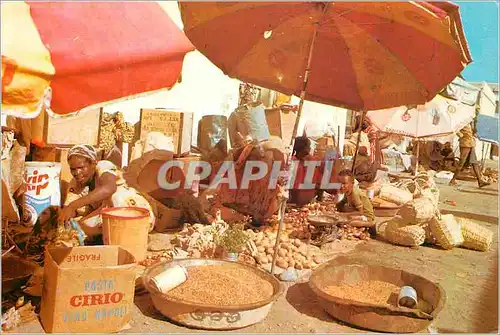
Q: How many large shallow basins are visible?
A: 2